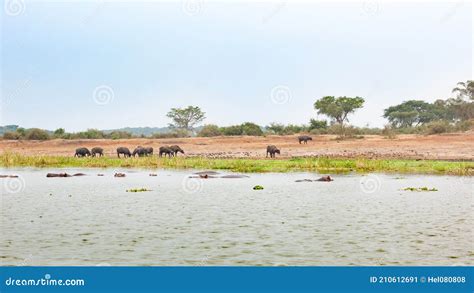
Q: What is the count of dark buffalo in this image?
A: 9